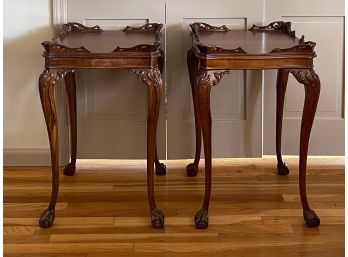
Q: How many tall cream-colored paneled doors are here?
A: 3